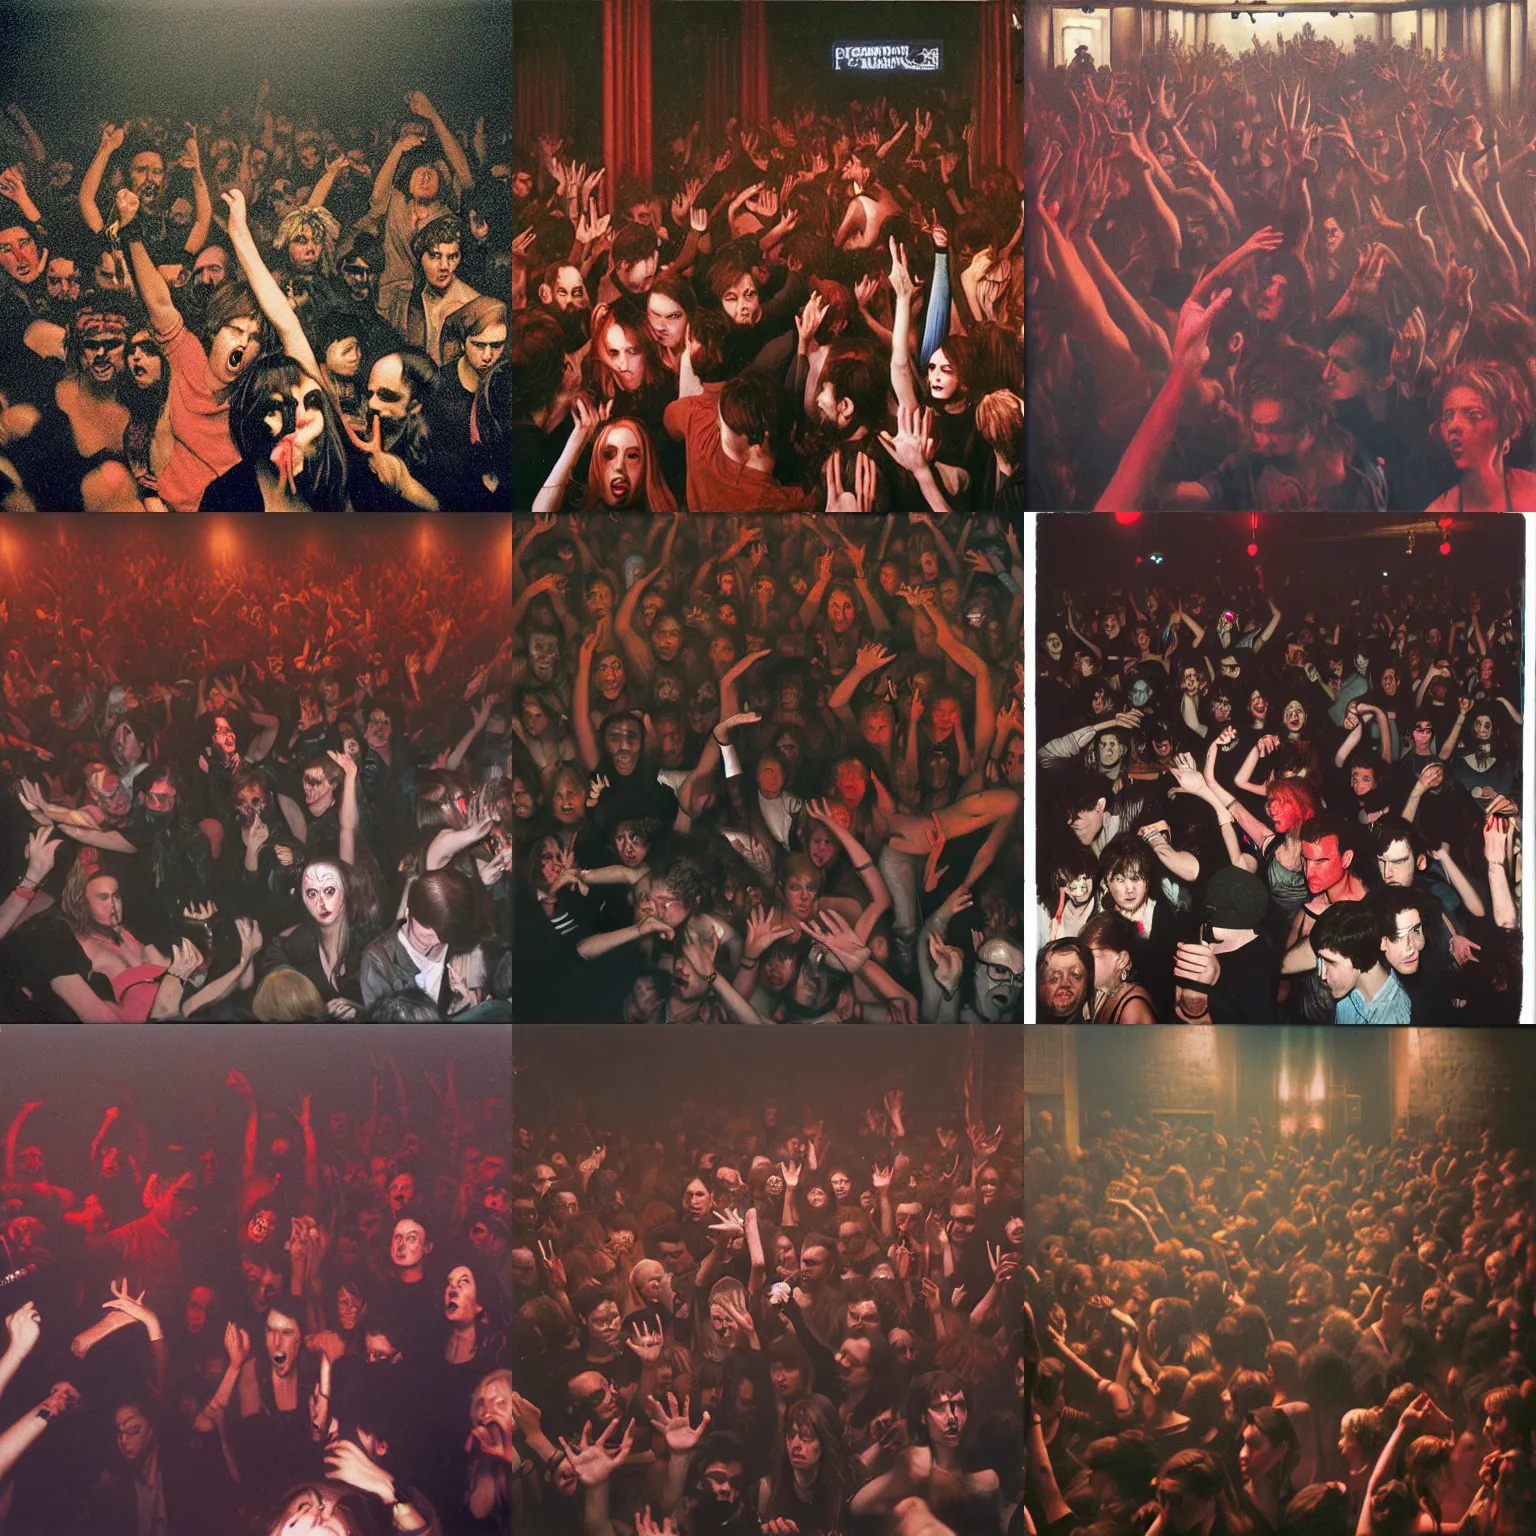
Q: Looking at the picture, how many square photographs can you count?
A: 9